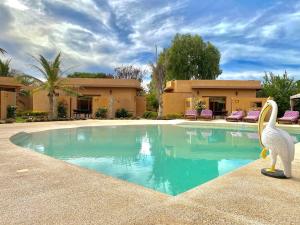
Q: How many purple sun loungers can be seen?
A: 5